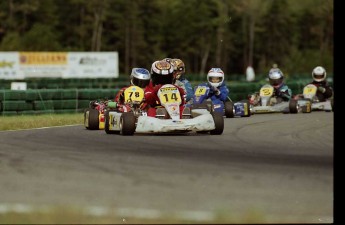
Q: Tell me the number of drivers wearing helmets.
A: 6